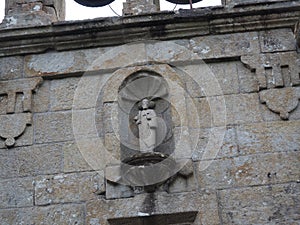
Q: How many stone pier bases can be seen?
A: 3